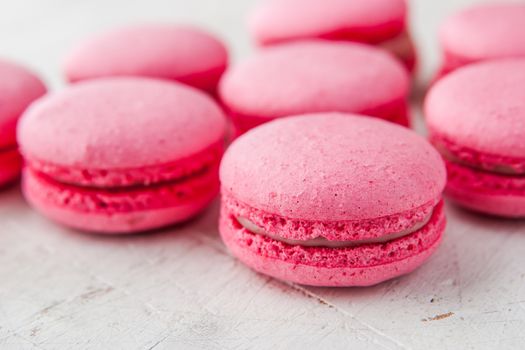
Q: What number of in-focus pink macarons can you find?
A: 1